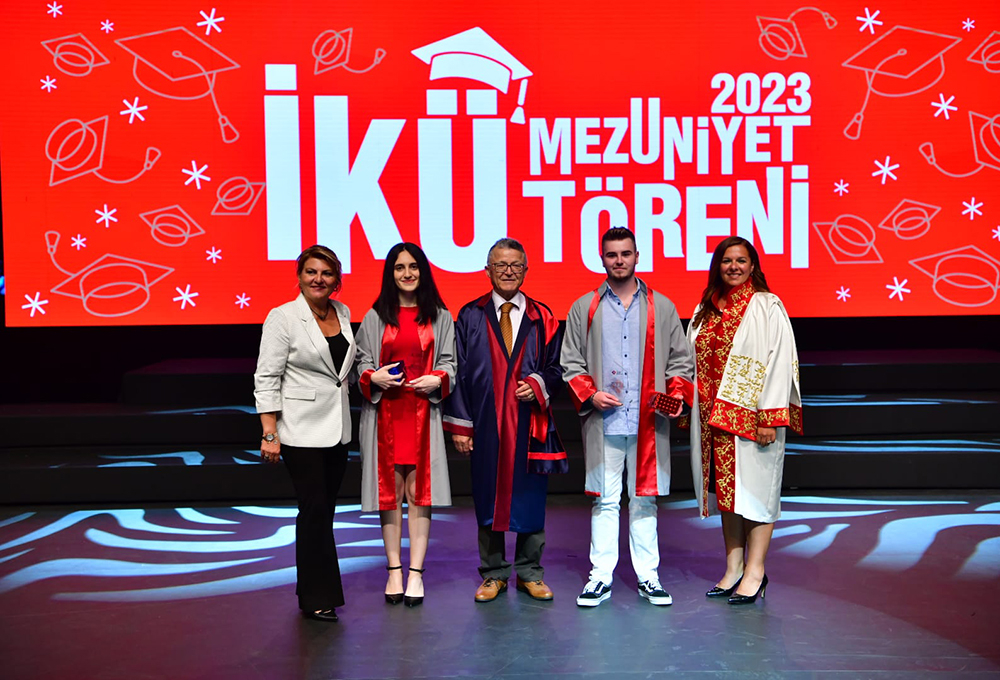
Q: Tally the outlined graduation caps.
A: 14